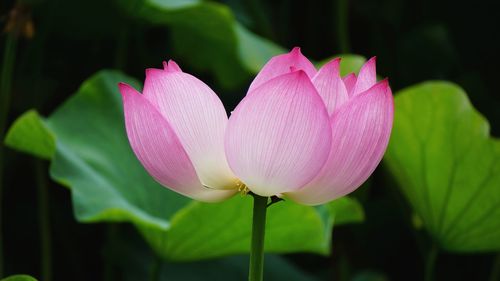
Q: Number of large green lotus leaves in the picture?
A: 3